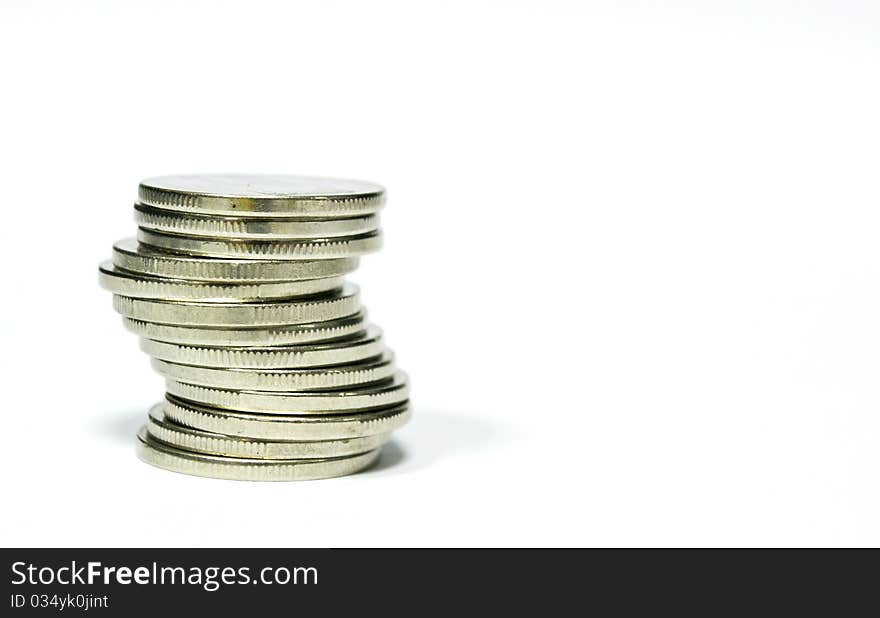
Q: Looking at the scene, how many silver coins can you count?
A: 13